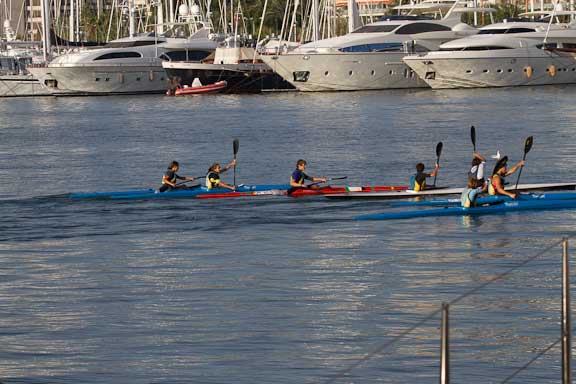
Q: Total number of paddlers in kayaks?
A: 7